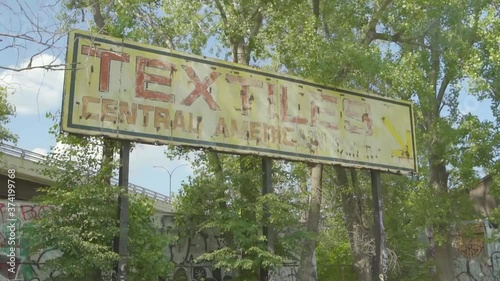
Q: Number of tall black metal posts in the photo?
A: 3